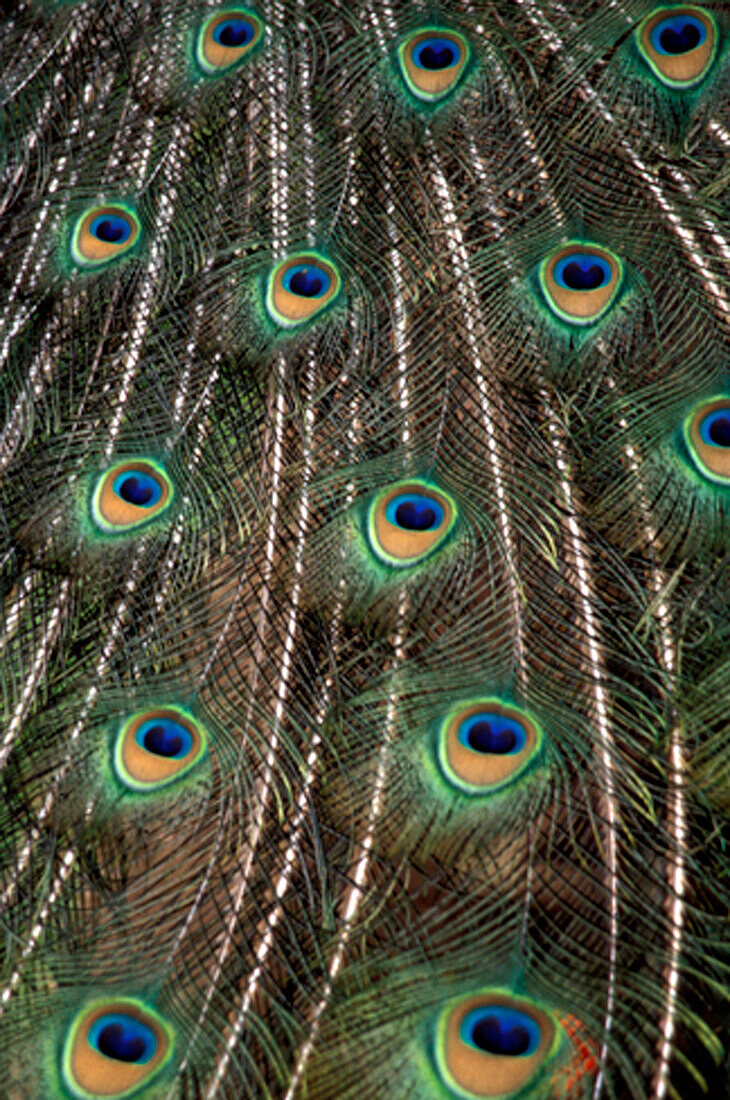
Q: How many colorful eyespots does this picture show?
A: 13